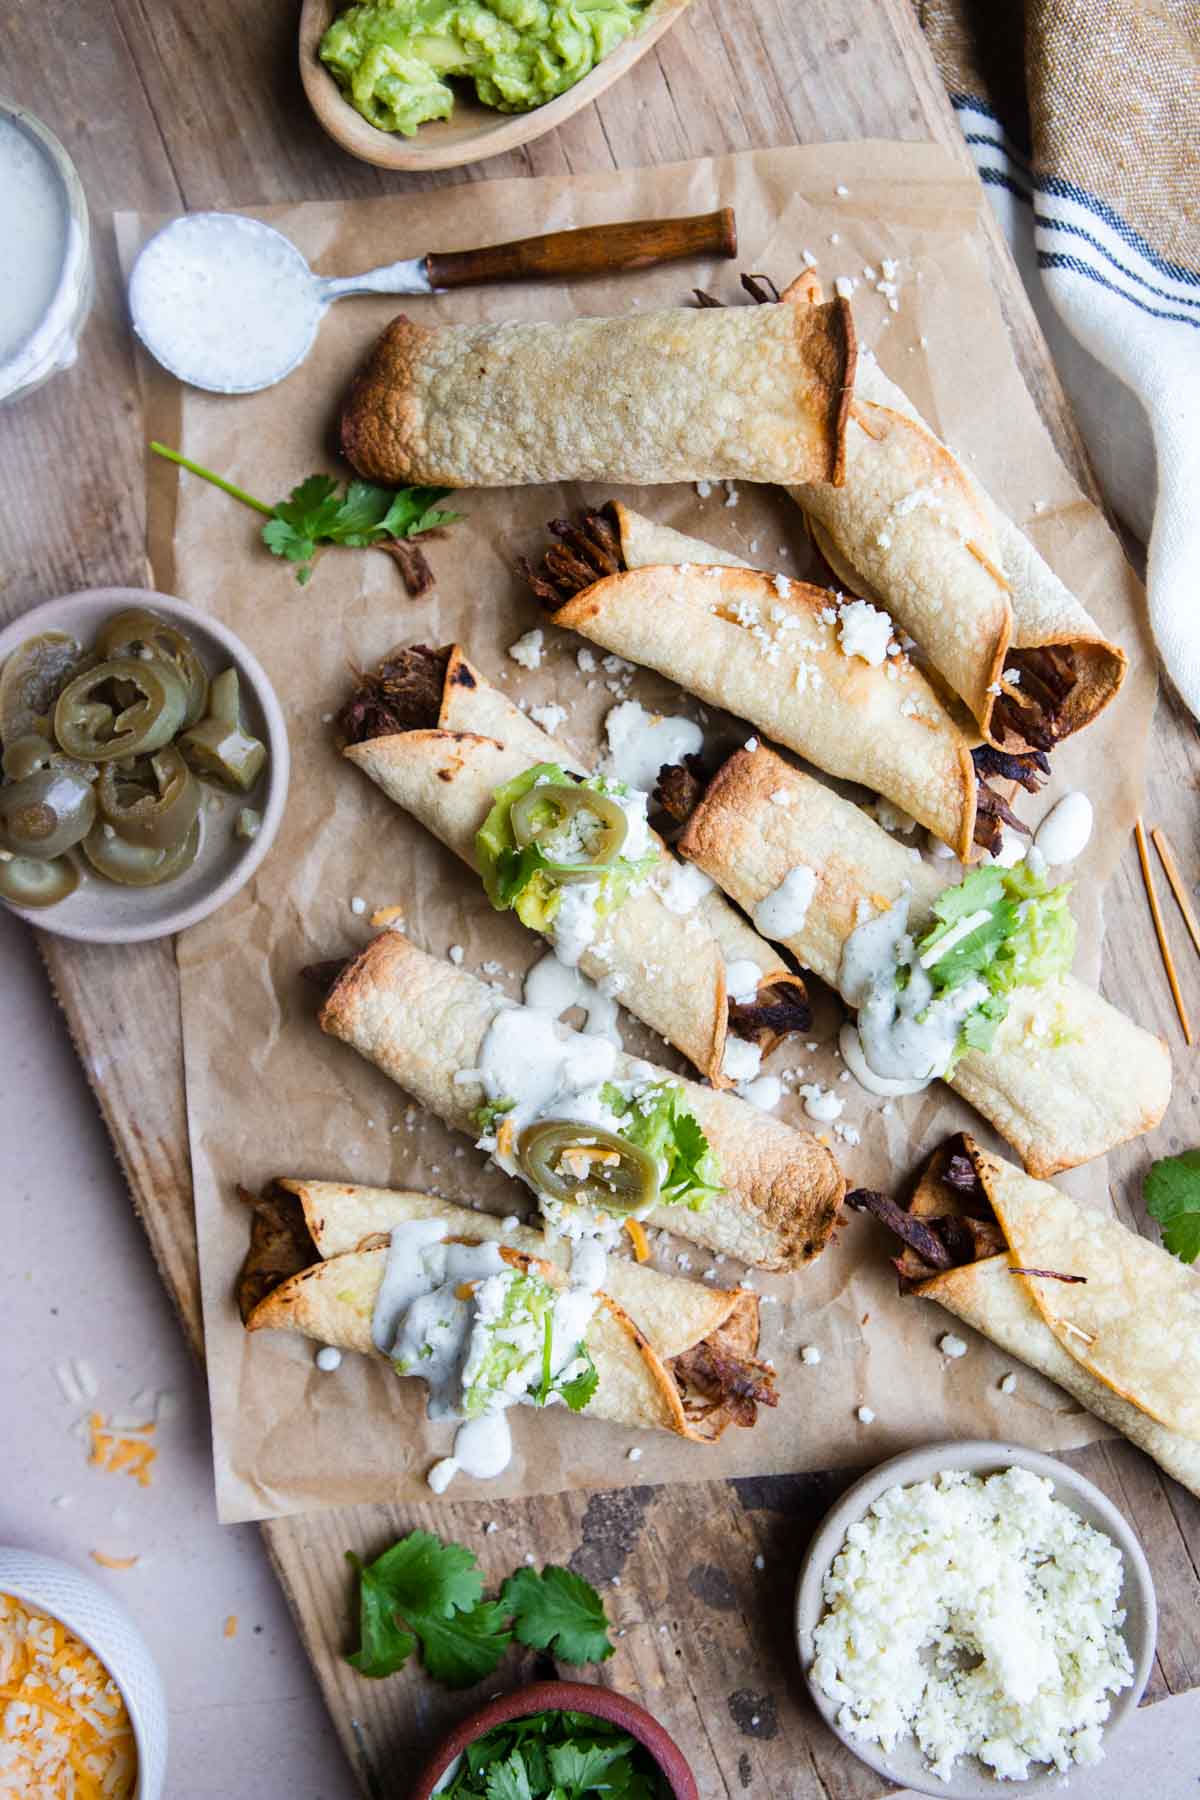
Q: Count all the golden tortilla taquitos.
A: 8